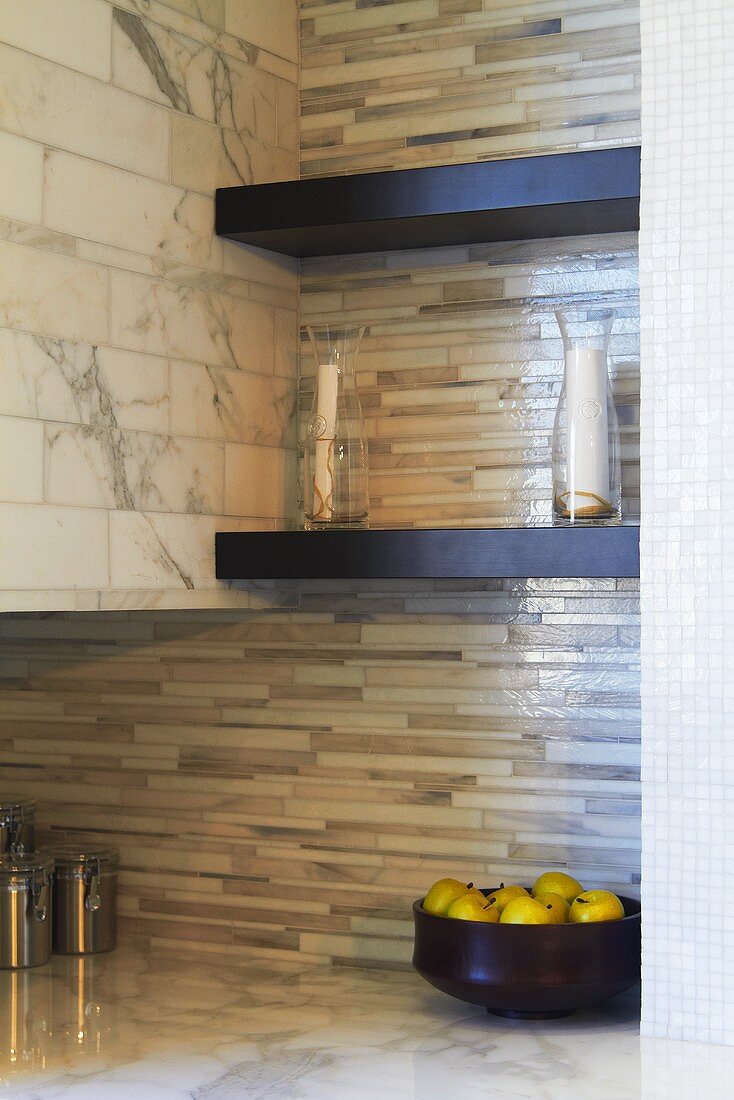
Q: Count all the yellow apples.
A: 7